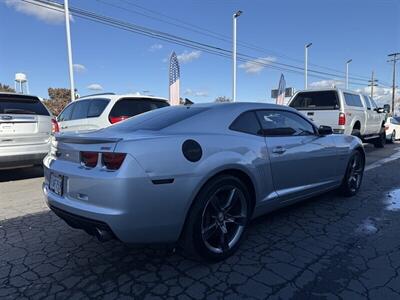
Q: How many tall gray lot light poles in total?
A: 4